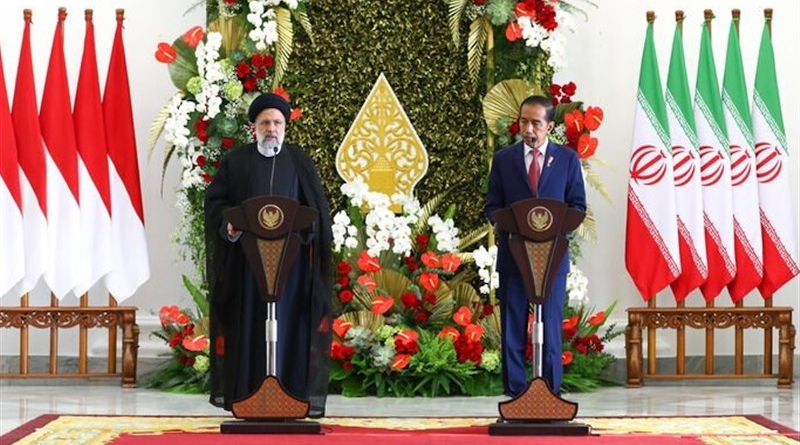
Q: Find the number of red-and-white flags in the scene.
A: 5